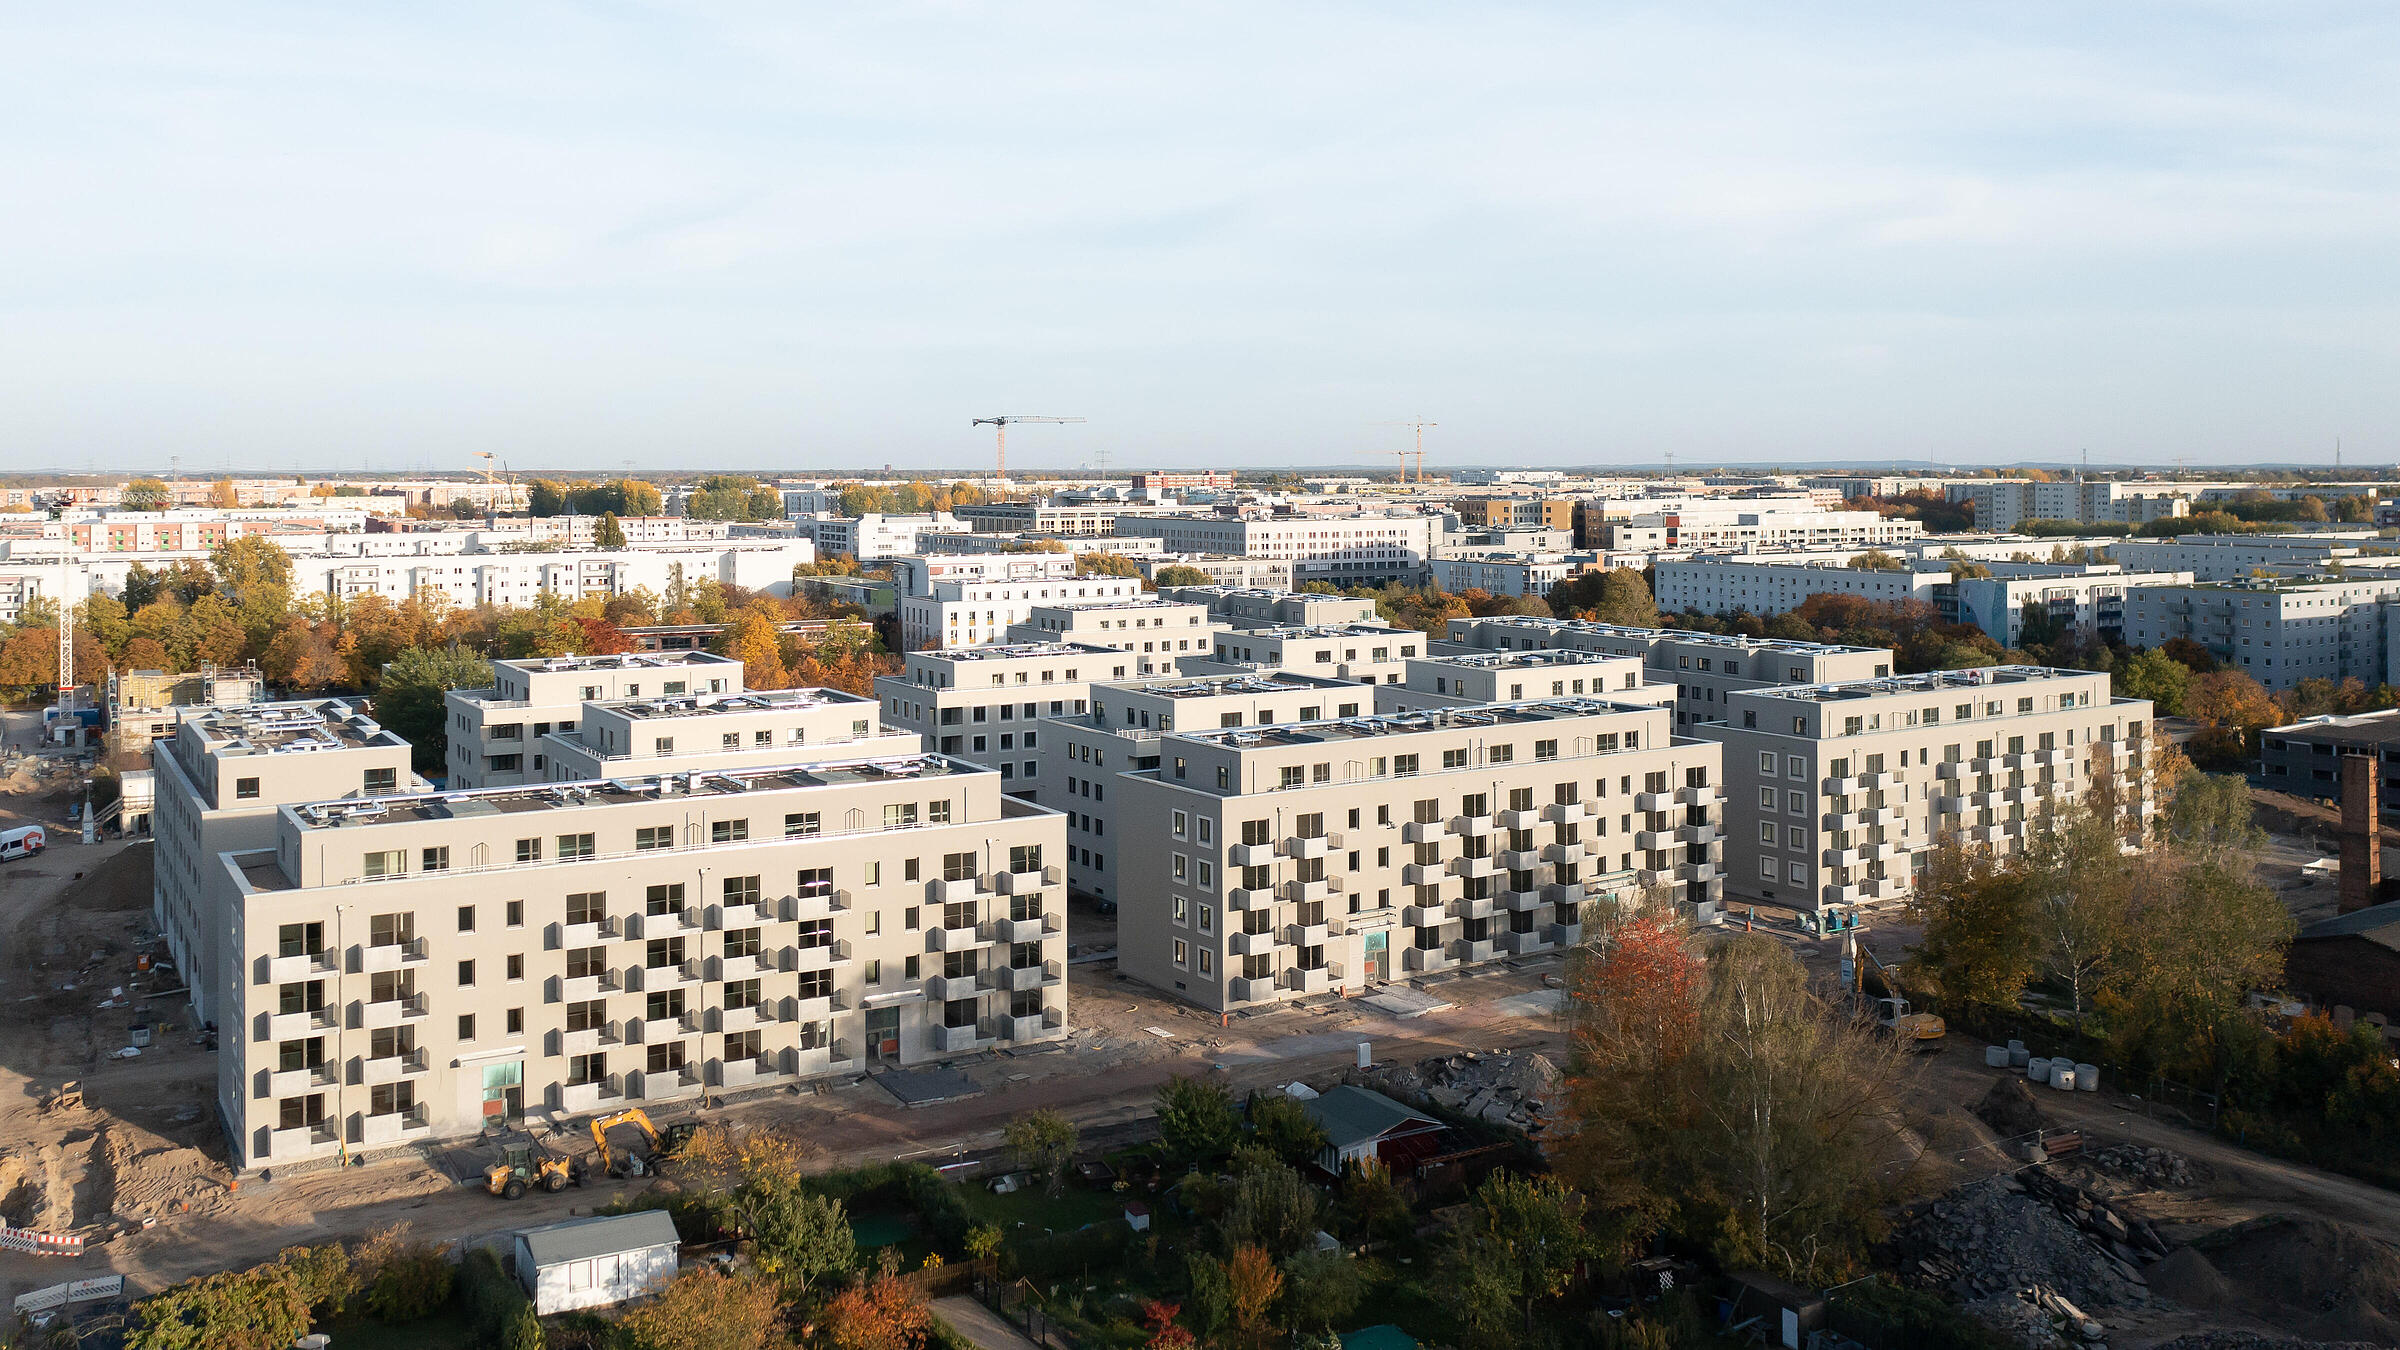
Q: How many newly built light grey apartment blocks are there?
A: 13